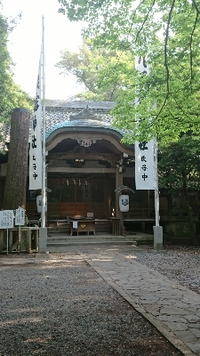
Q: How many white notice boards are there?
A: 2